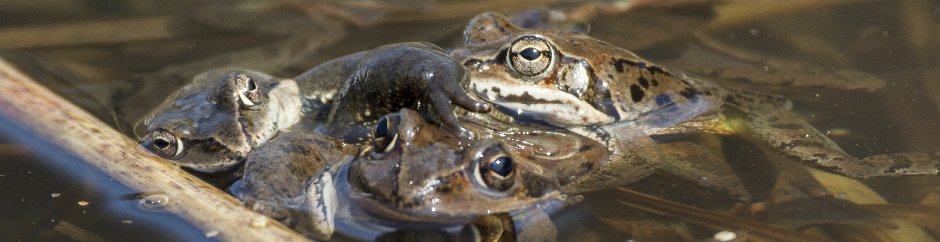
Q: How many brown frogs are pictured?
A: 3